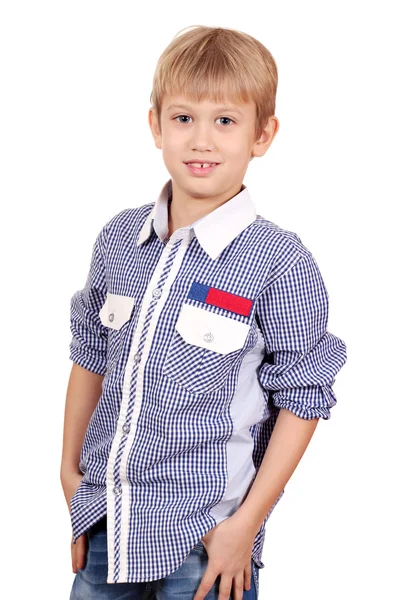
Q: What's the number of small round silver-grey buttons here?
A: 6